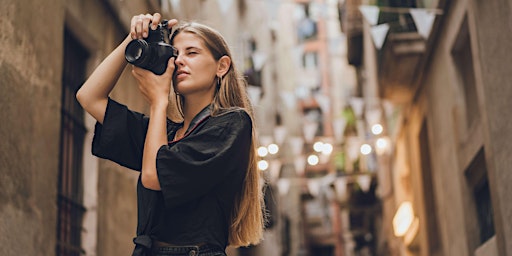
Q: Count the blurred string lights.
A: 9